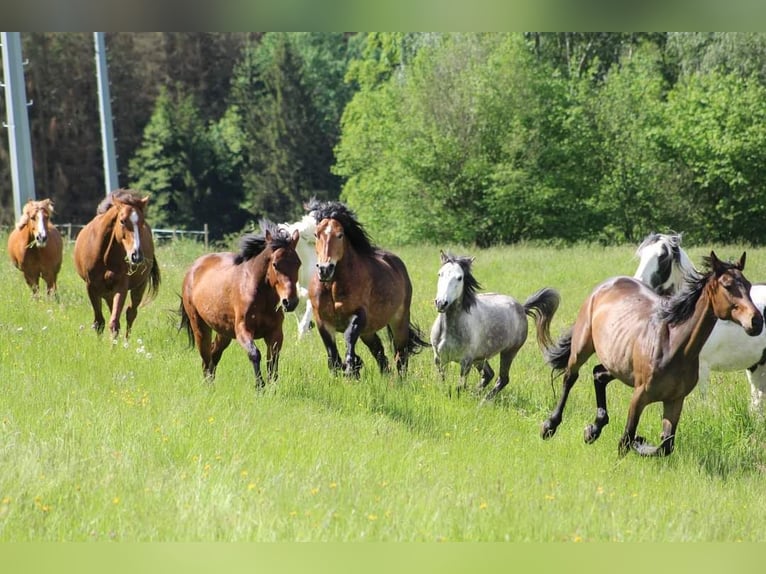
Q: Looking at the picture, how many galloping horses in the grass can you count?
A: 8